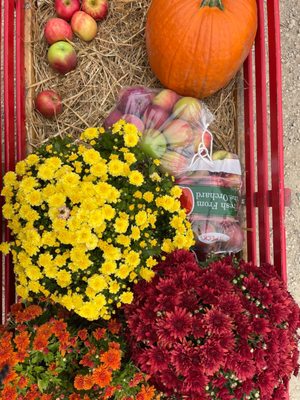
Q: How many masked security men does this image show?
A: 0